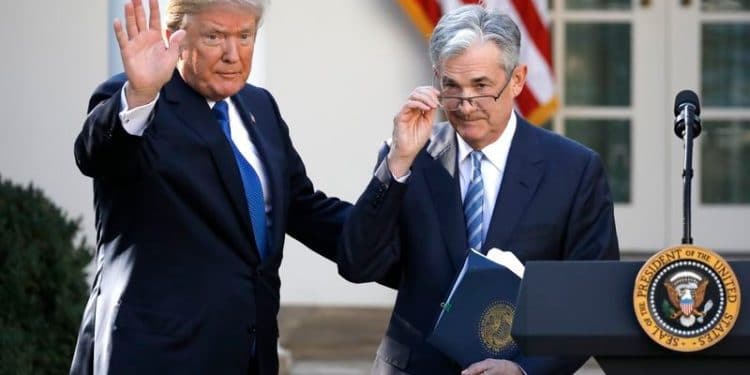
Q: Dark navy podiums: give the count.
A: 1